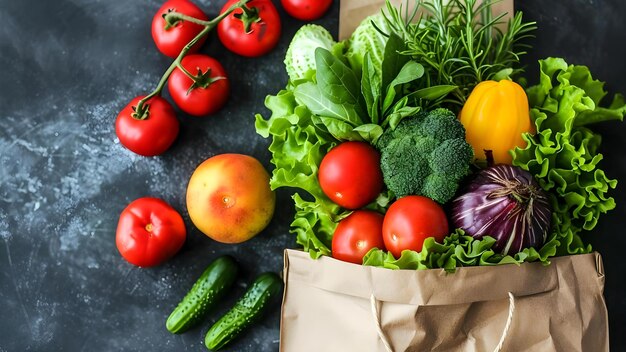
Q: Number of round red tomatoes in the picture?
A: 9